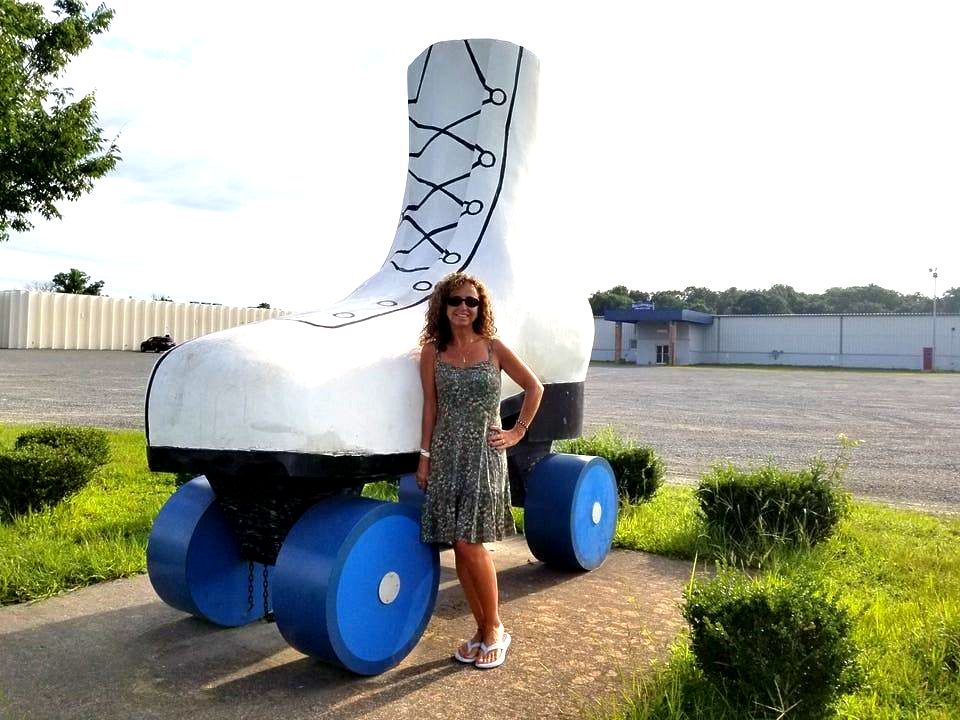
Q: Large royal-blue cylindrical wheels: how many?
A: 4